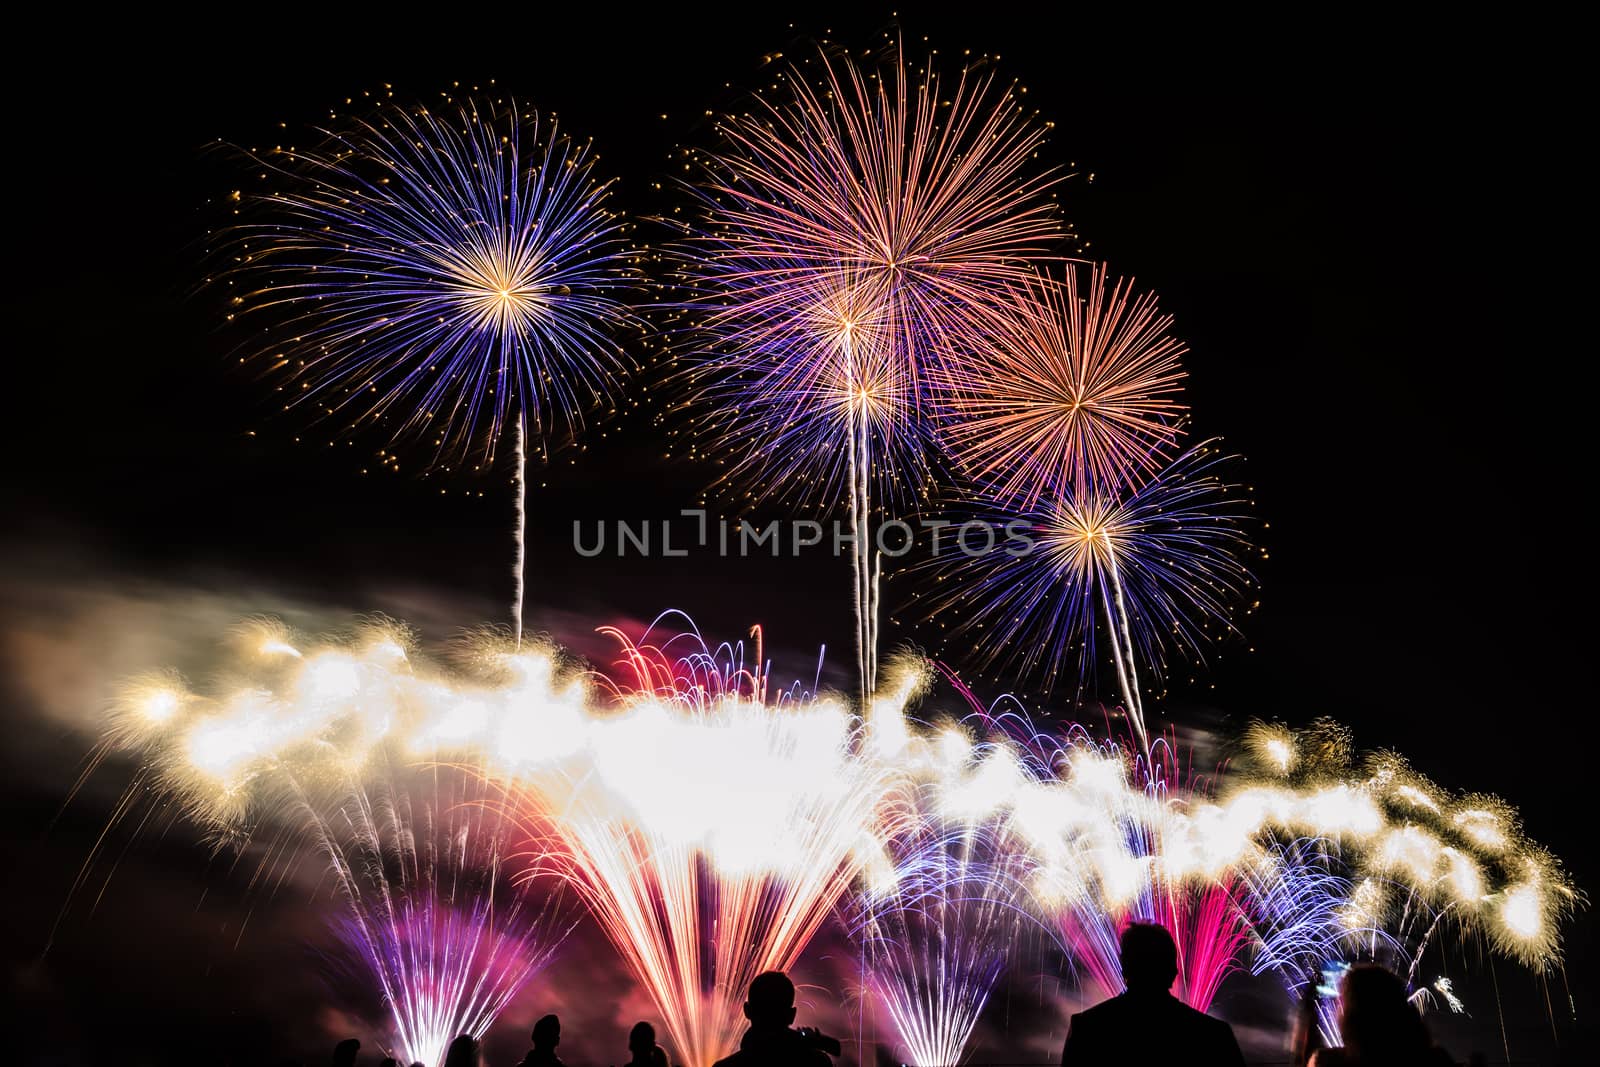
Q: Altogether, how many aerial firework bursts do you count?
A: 6